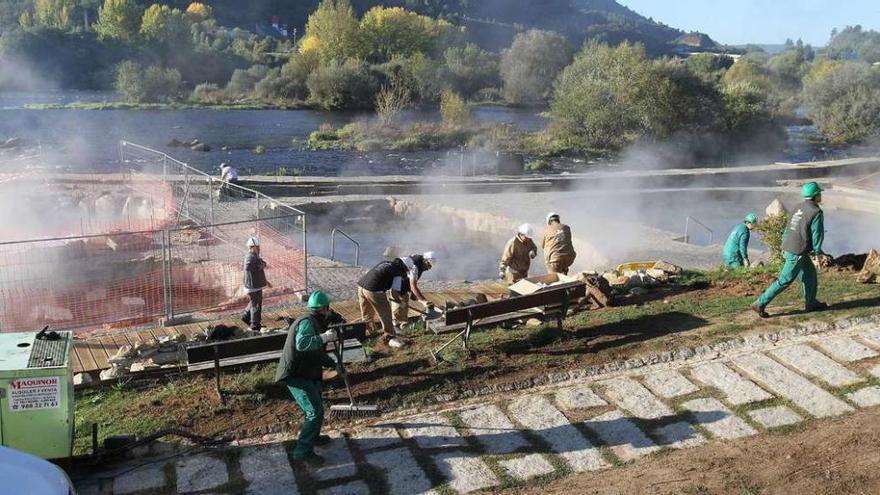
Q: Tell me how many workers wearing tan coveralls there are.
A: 2